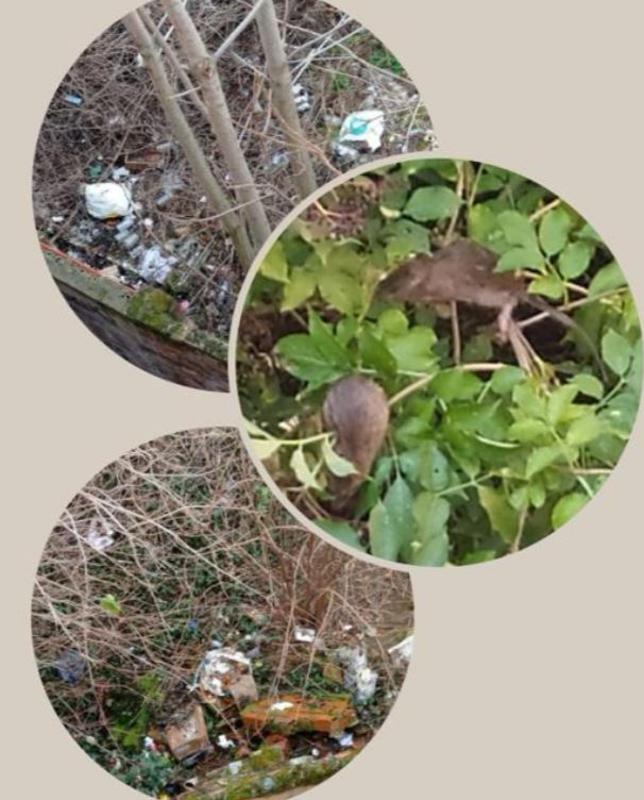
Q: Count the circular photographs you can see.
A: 3